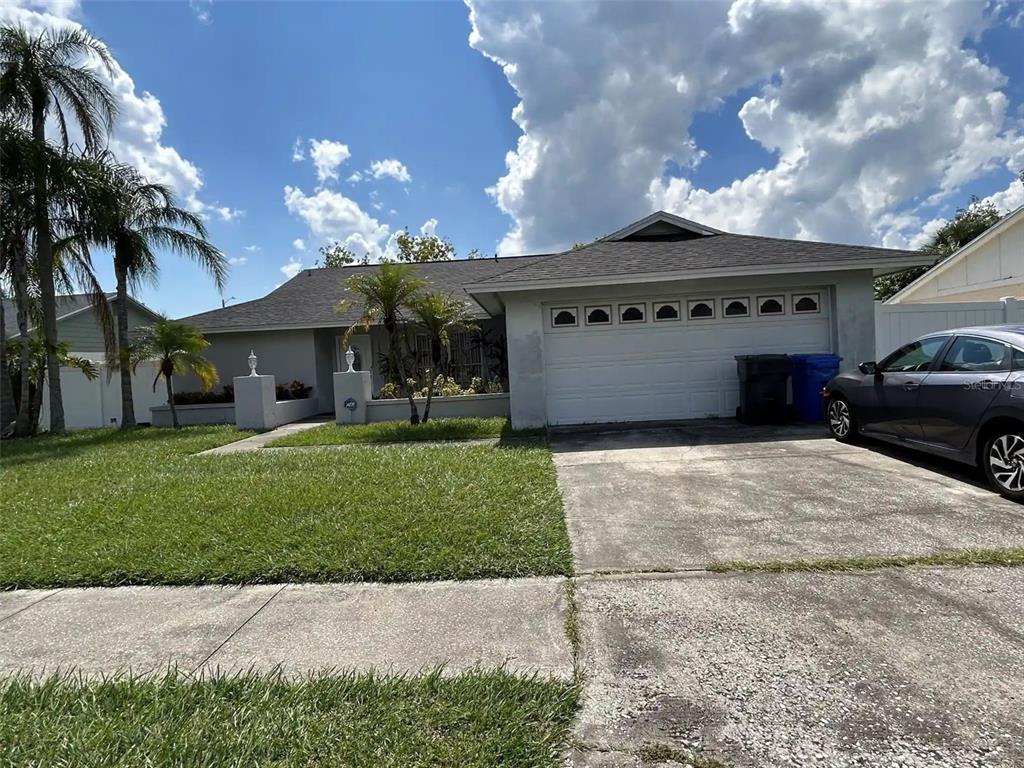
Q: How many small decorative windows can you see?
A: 8